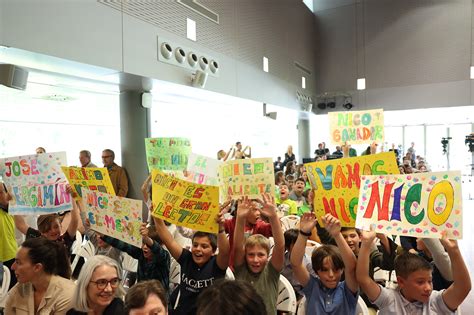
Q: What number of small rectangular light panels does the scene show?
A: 5